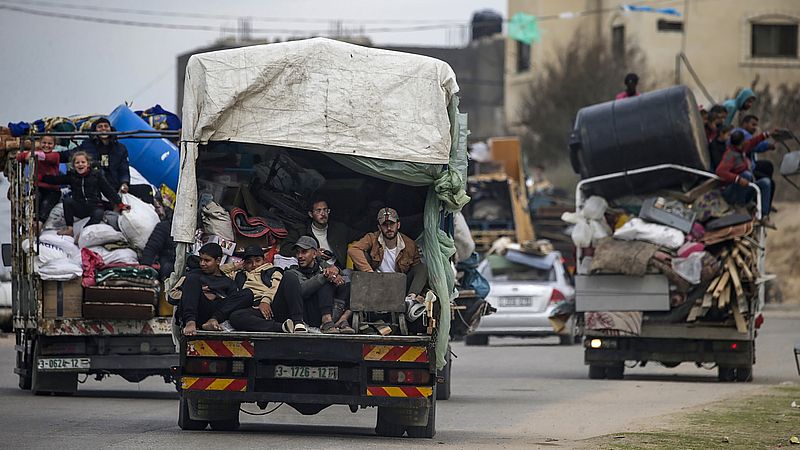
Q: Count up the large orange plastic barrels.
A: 0